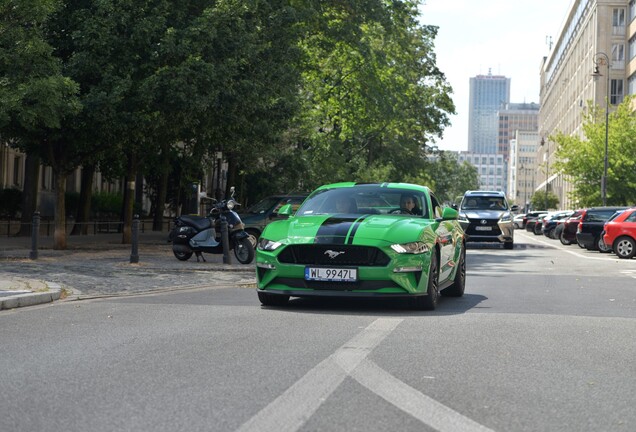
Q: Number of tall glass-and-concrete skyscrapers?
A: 1